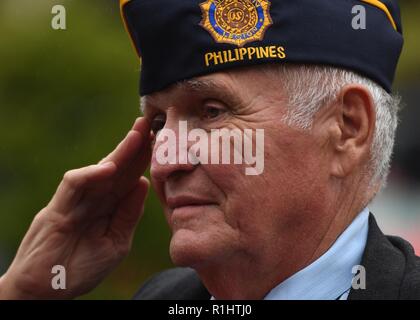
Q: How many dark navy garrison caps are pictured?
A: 1